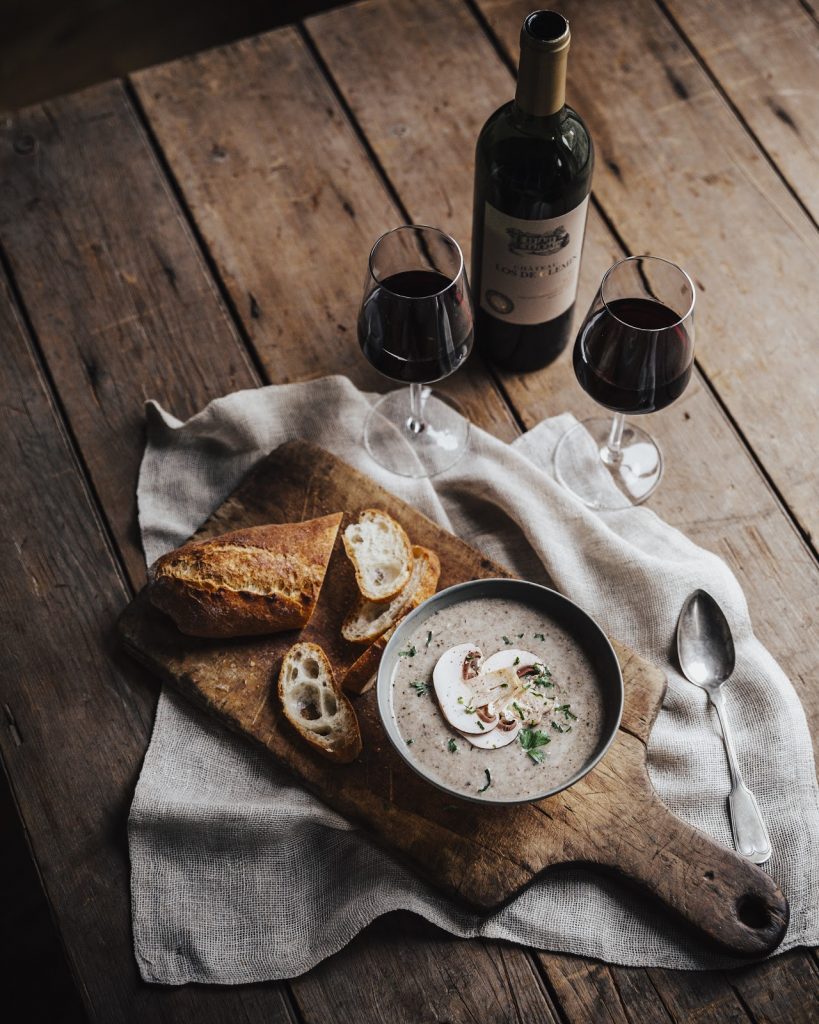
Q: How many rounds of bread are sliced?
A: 4